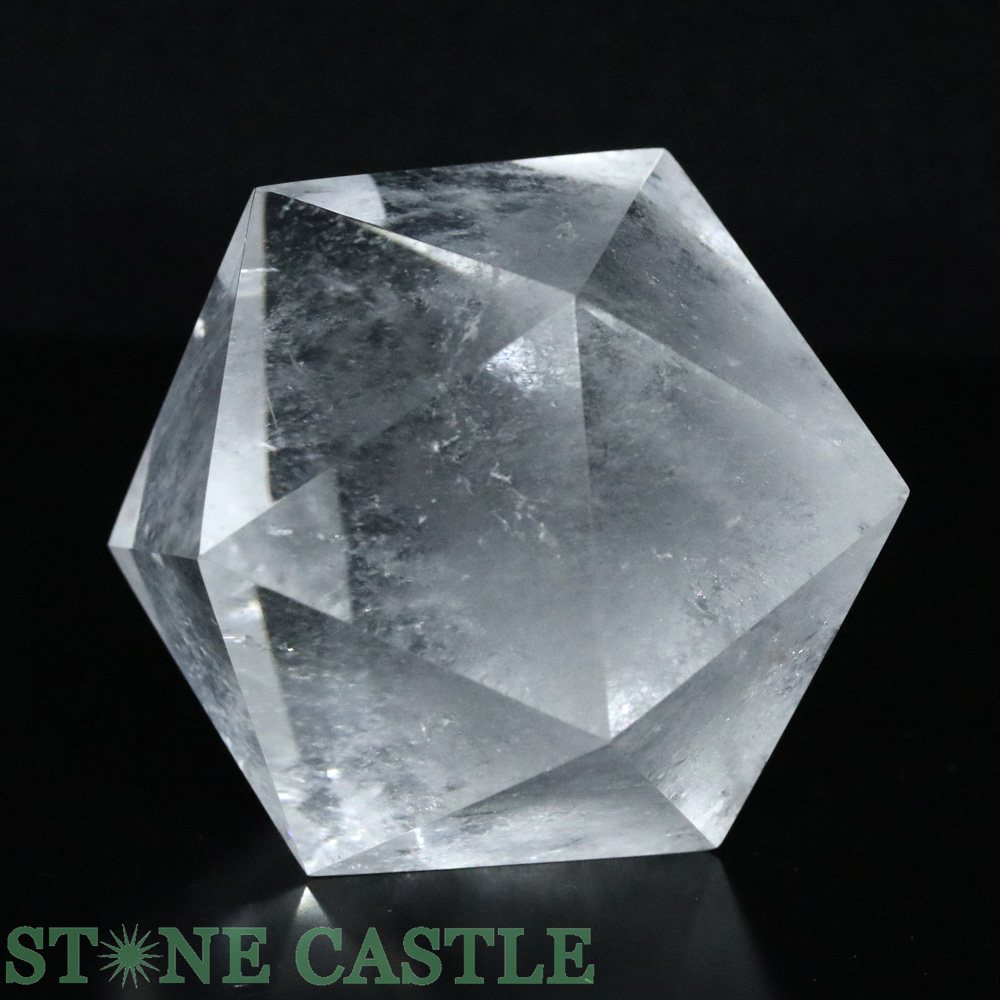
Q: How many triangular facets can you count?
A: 10